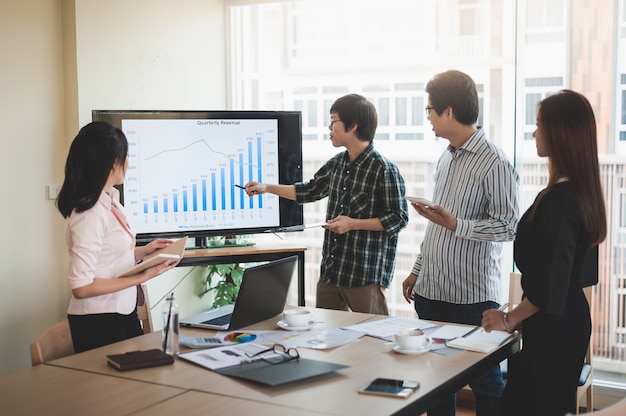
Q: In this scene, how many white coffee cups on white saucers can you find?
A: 2